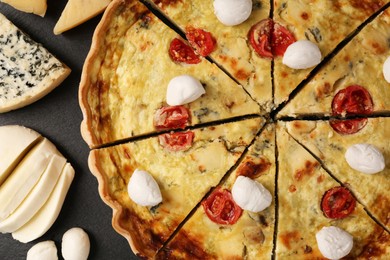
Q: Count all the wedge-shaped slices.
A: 8